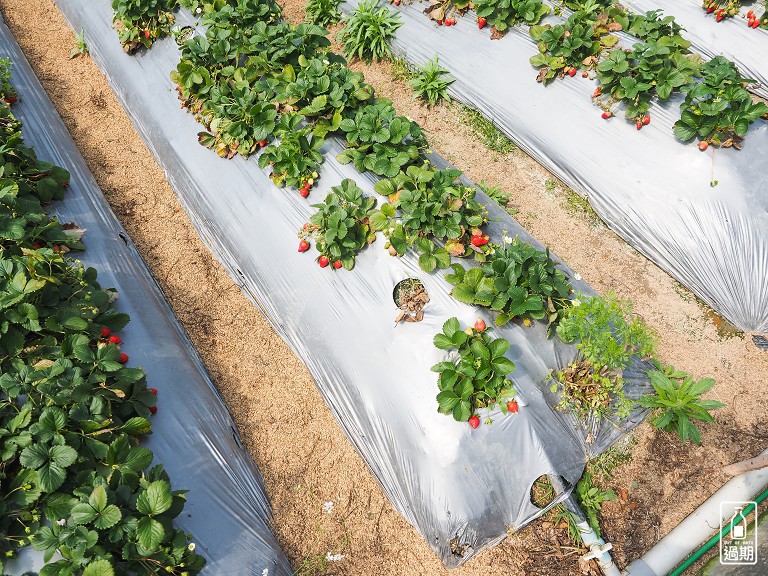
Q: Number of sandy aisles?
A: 2